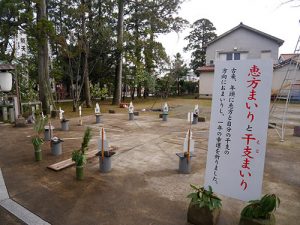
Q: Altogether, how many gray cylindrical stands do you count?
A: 9